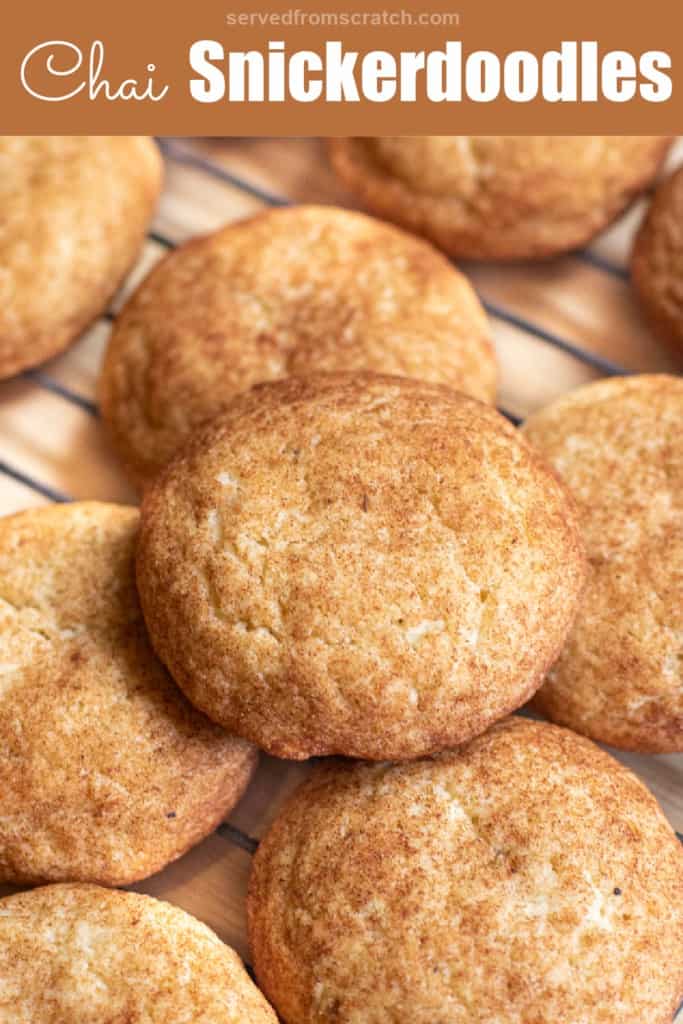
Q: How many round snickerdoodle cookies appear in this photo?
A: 9